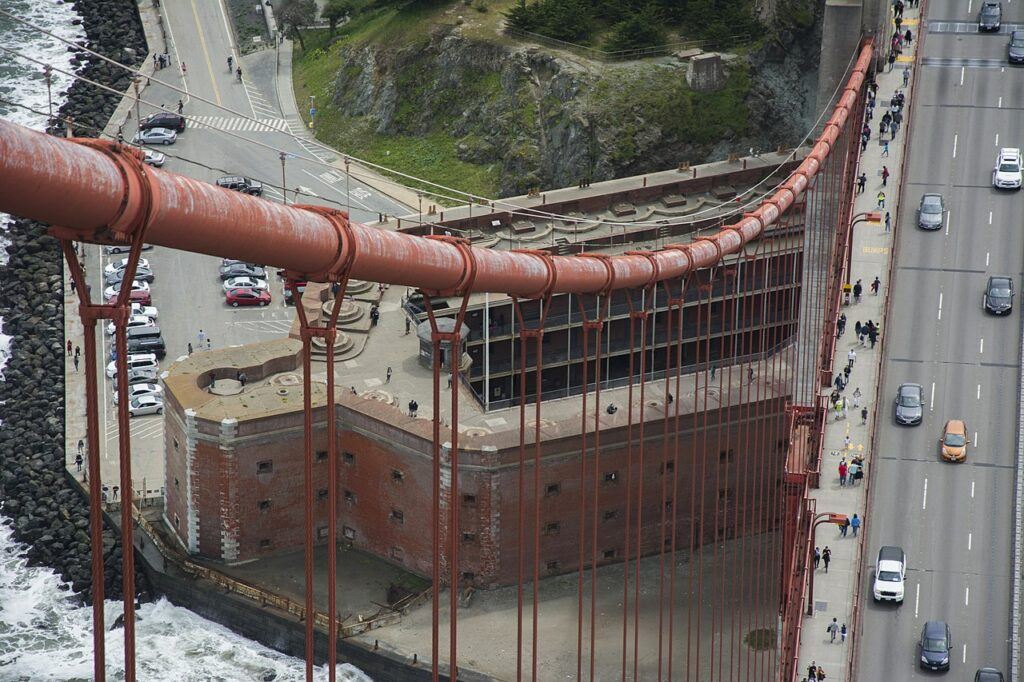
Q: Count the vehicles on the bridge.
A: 10